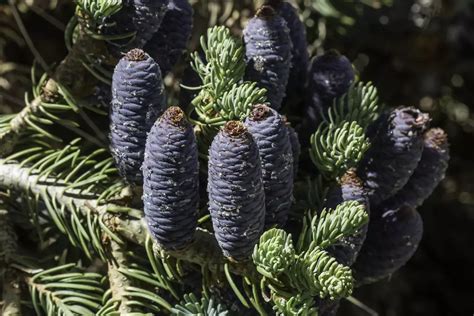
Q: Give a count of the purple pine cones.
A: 14